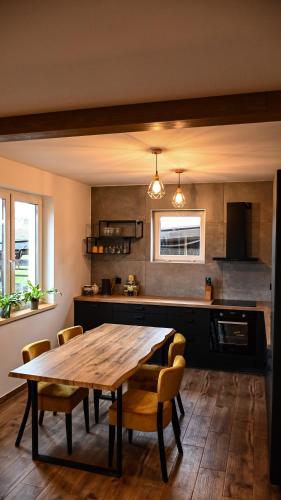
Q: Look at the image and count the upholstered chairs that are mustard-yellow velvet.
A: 4